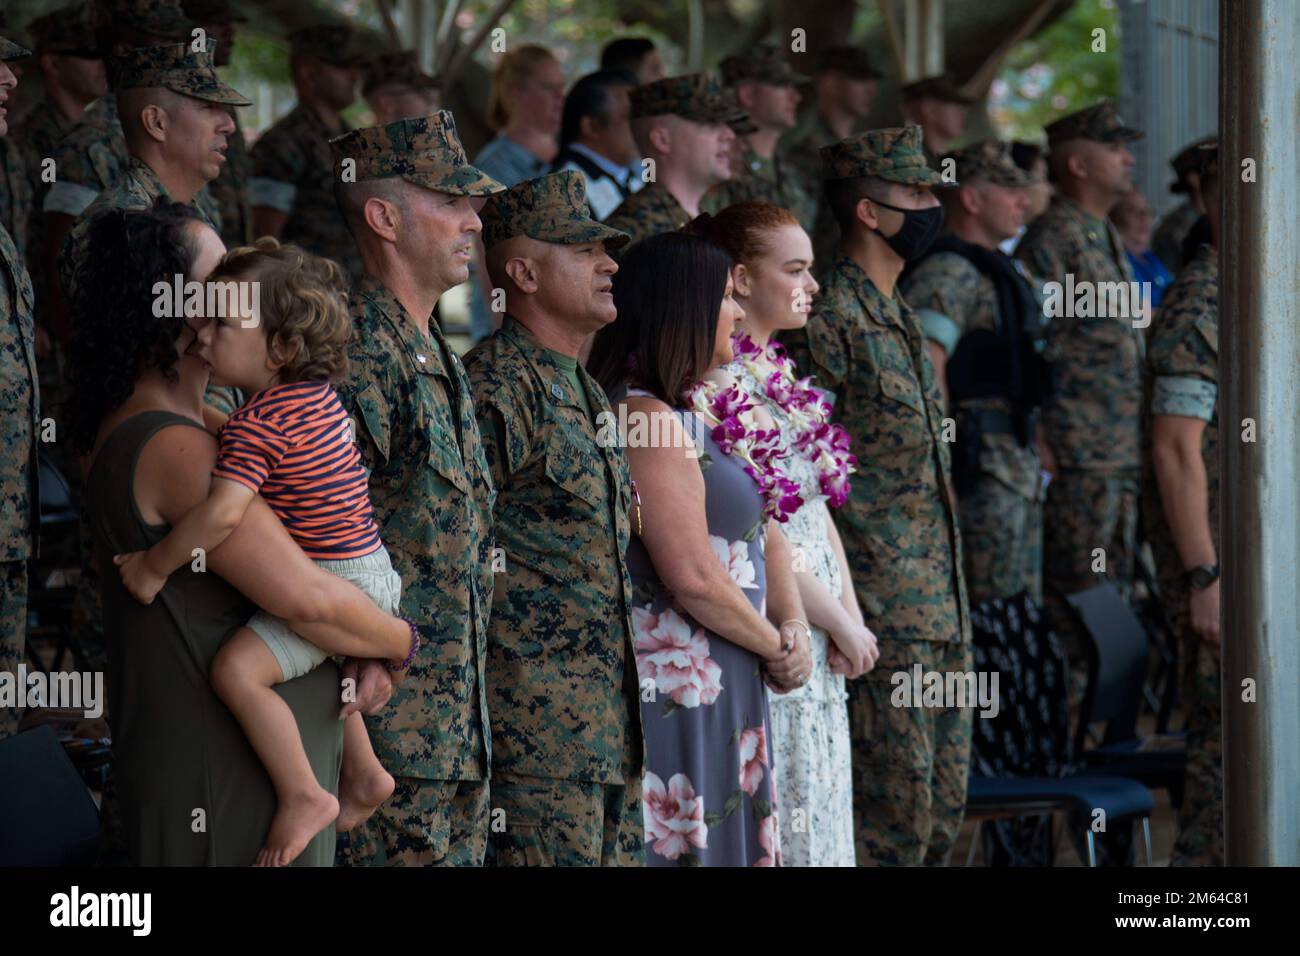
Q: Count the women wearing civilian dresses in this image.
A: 3